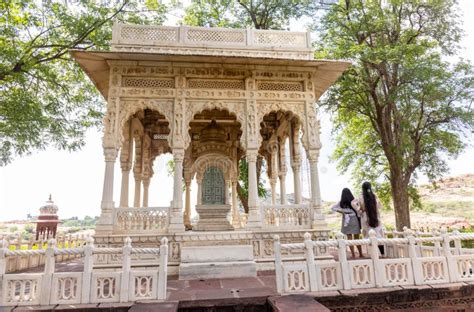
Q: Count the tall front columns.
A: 4